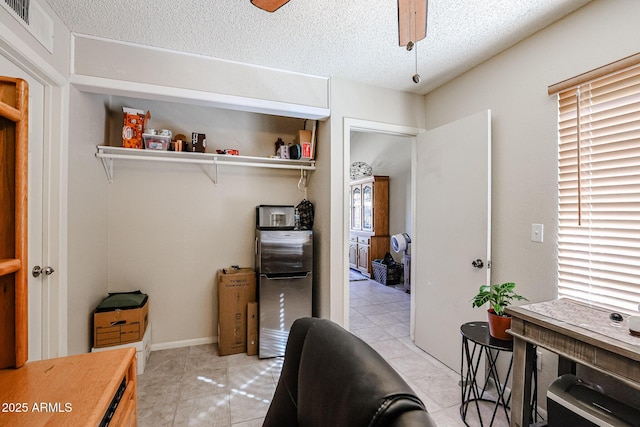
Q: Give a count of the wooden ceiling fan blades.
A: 2